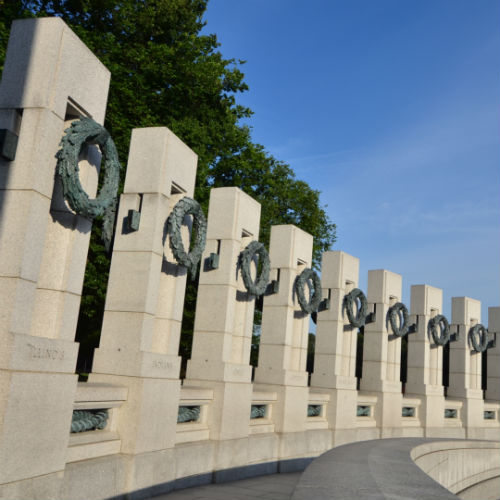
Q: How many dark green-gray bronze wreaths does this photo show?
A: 8